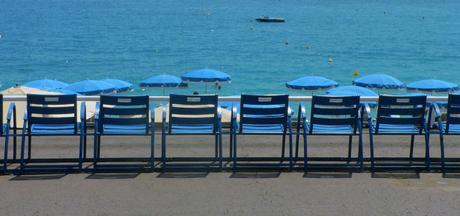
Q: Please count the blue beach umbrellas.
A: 9